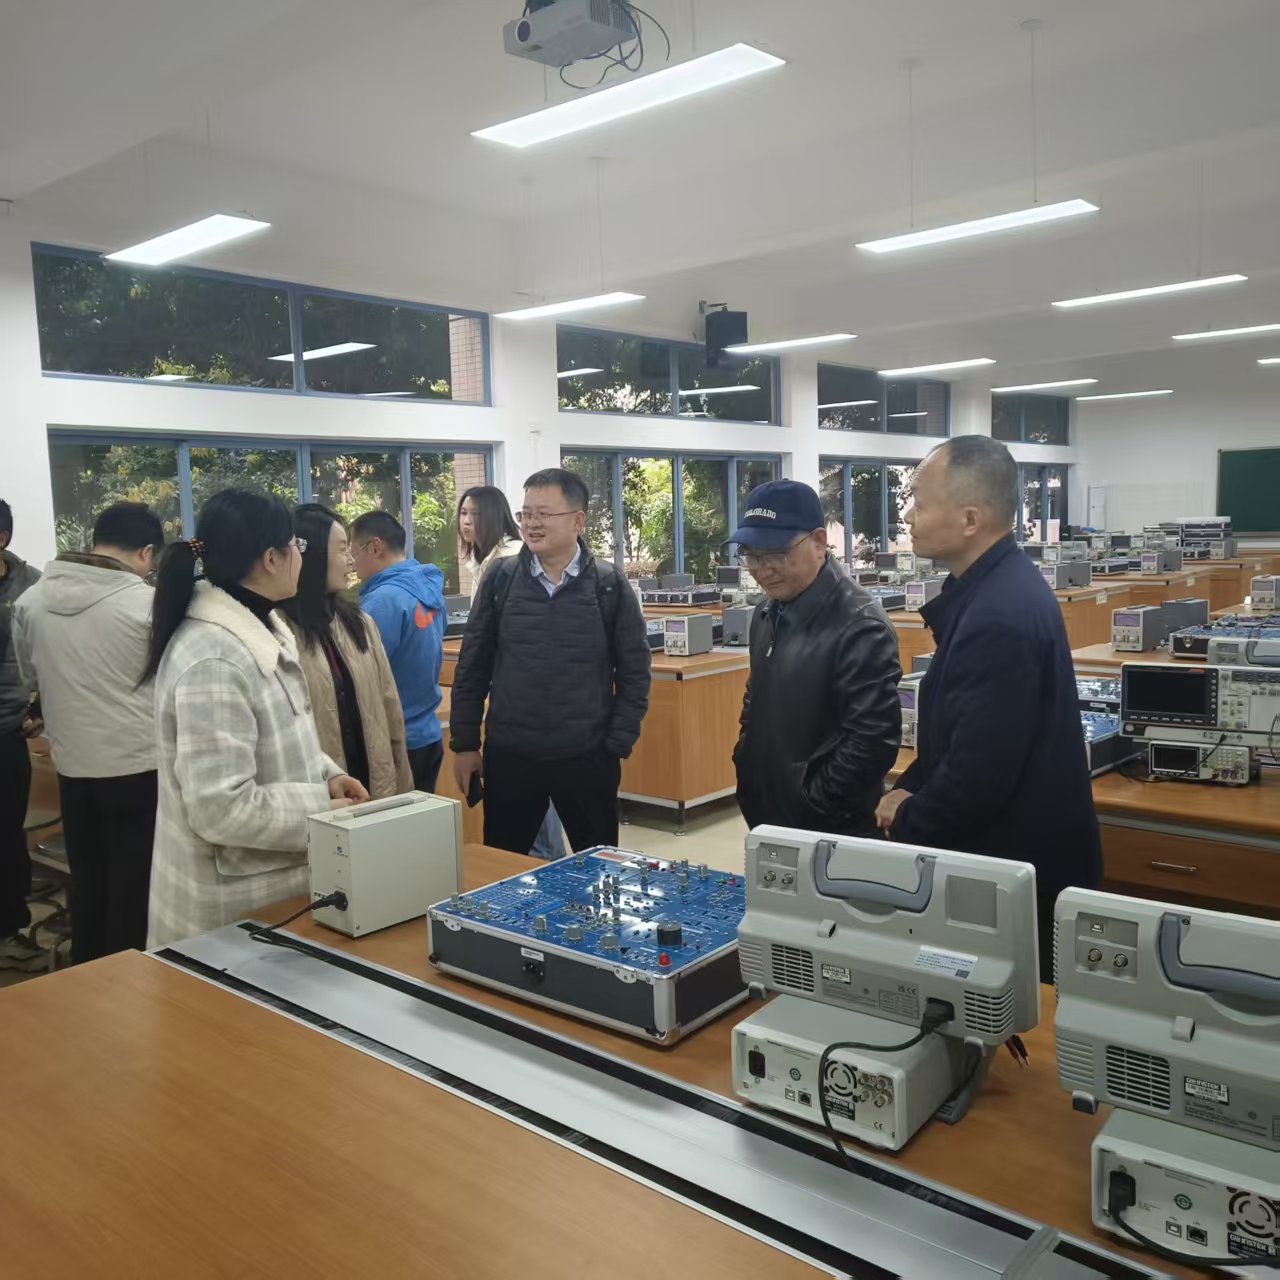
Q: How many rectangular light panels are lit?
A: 11